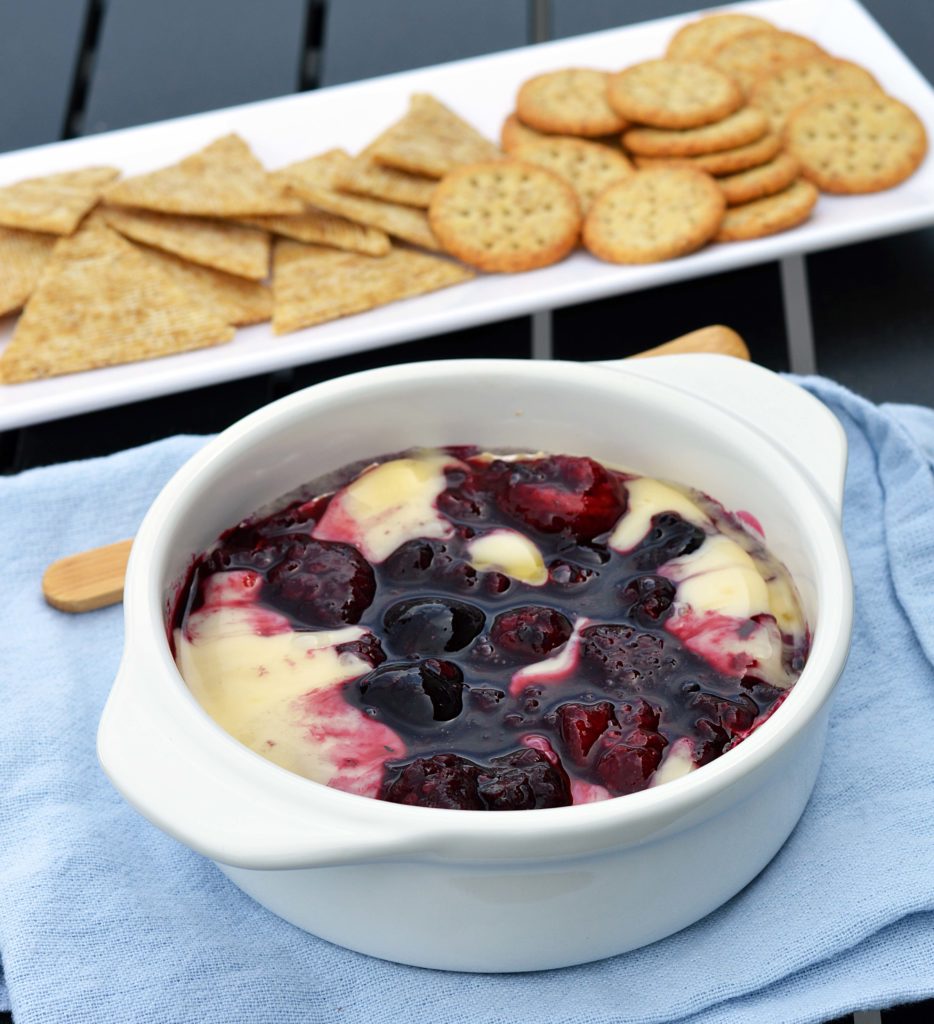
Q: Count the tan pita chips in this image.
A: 12